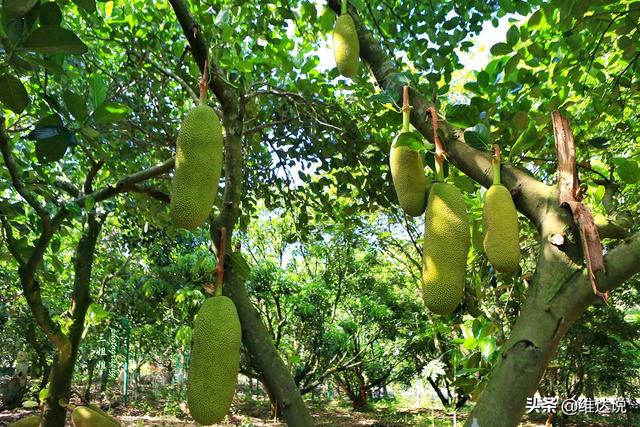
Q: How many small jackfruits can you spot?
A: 3